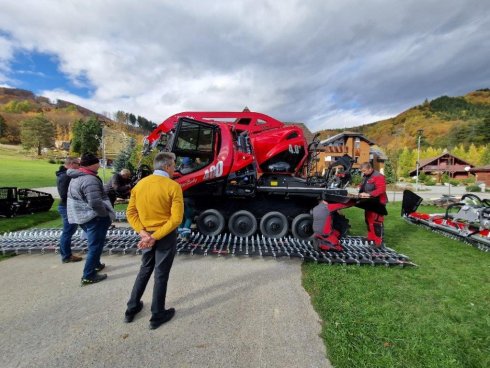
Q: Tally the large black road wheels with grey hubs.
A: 4